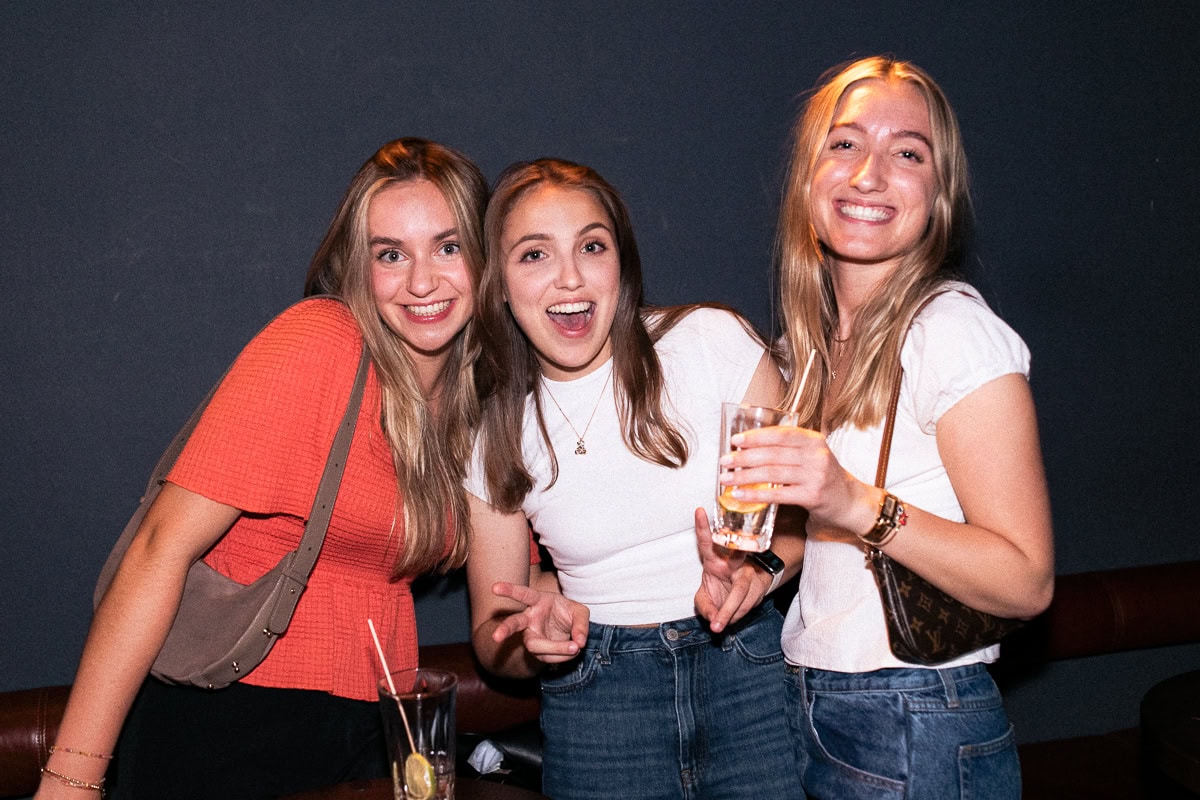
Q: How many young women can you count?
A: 3